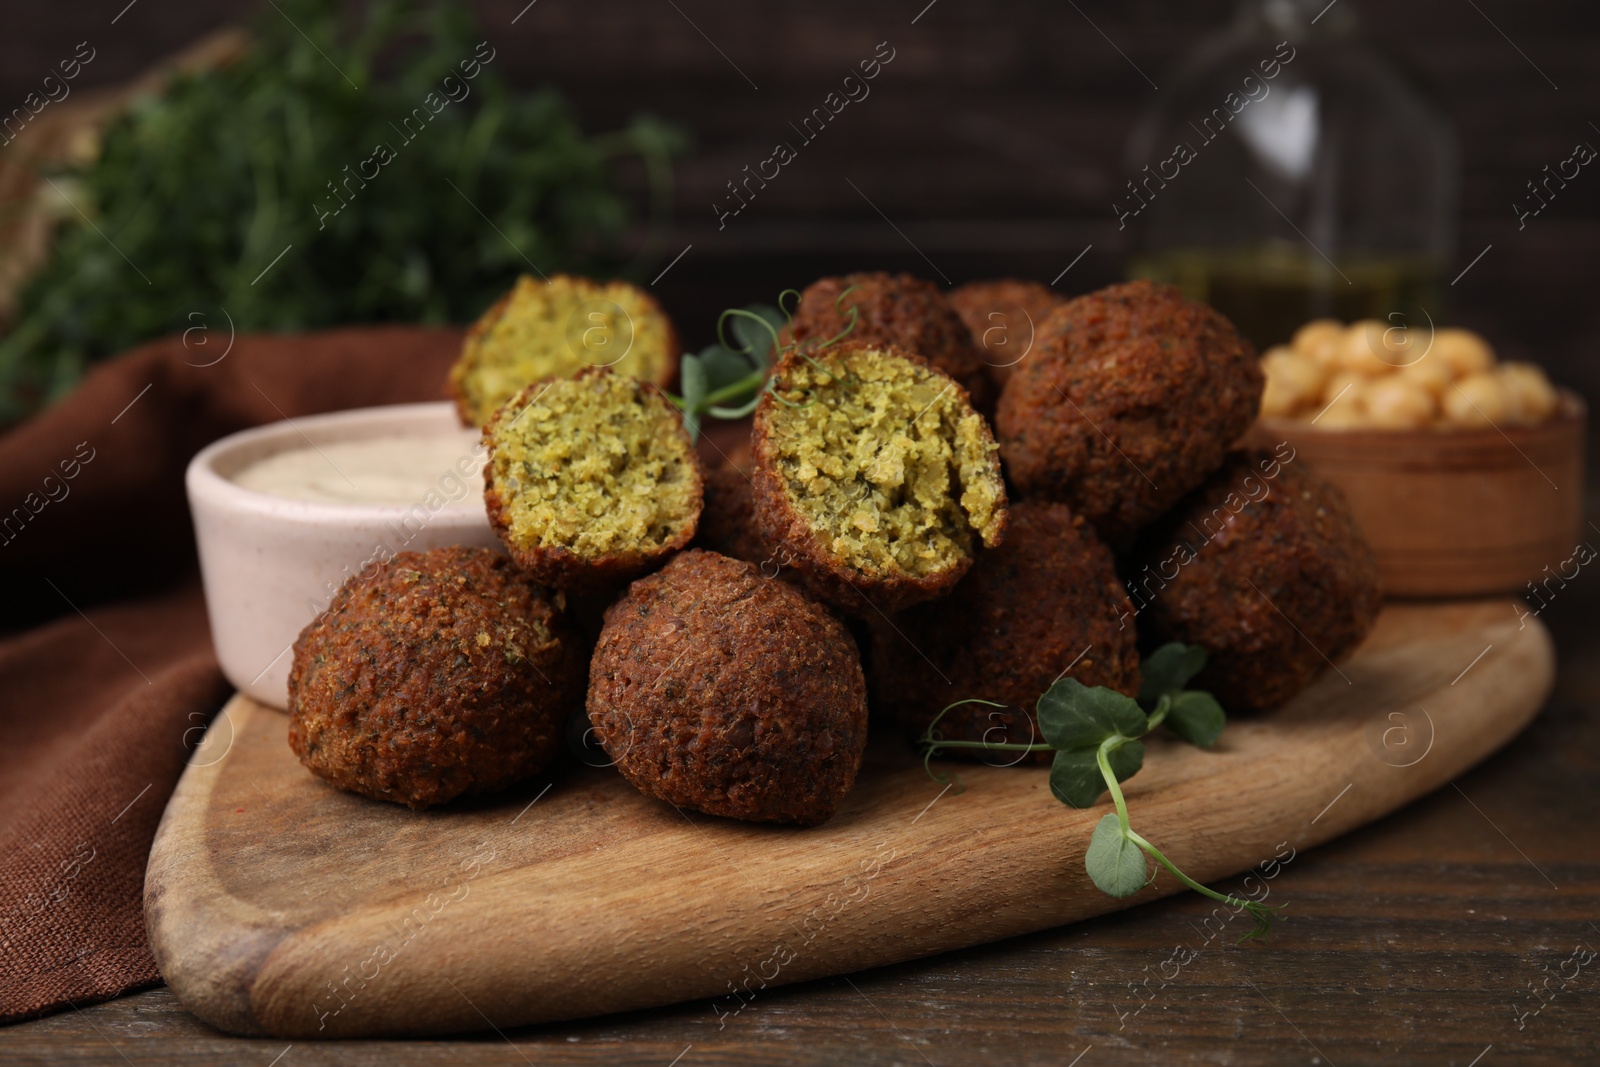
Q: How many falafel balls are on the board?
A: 11